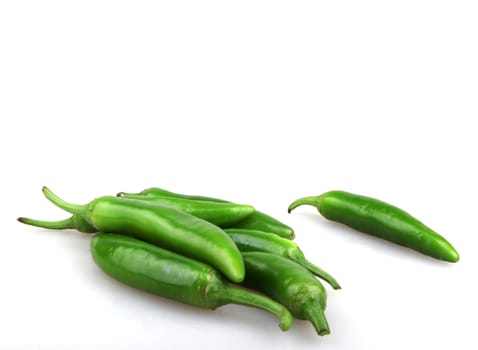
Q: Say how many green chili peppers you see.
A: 7